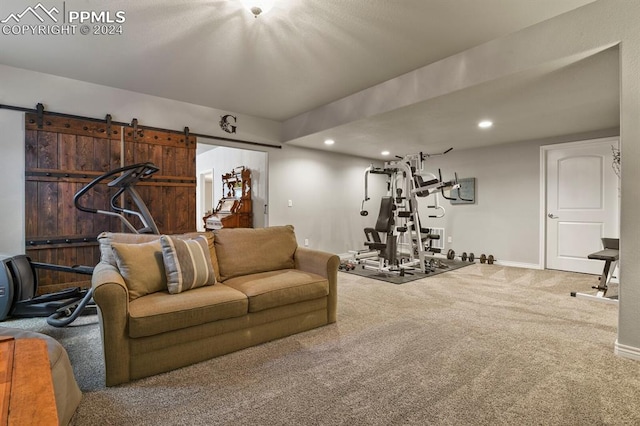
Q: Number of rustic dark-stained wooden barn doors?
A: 2